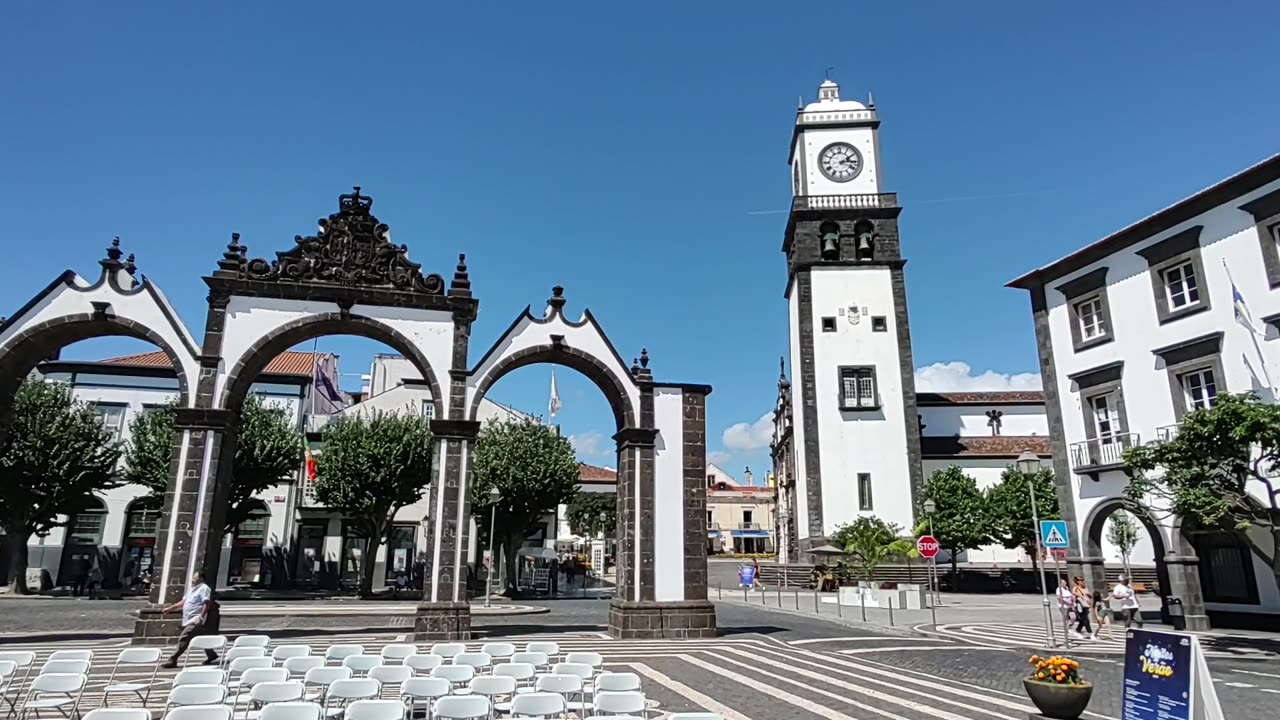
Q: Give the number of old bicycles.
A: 0